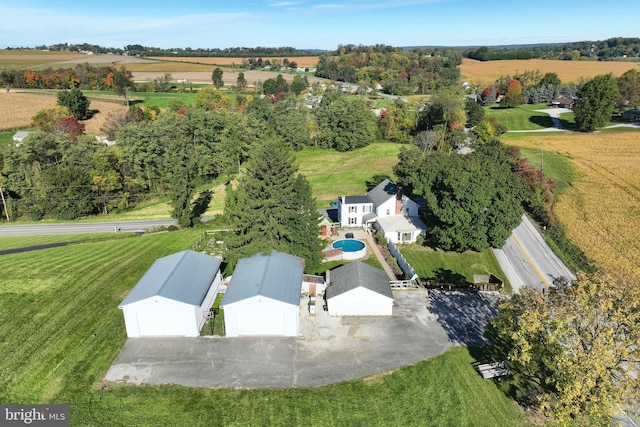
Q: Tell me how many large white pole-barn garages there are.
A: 2